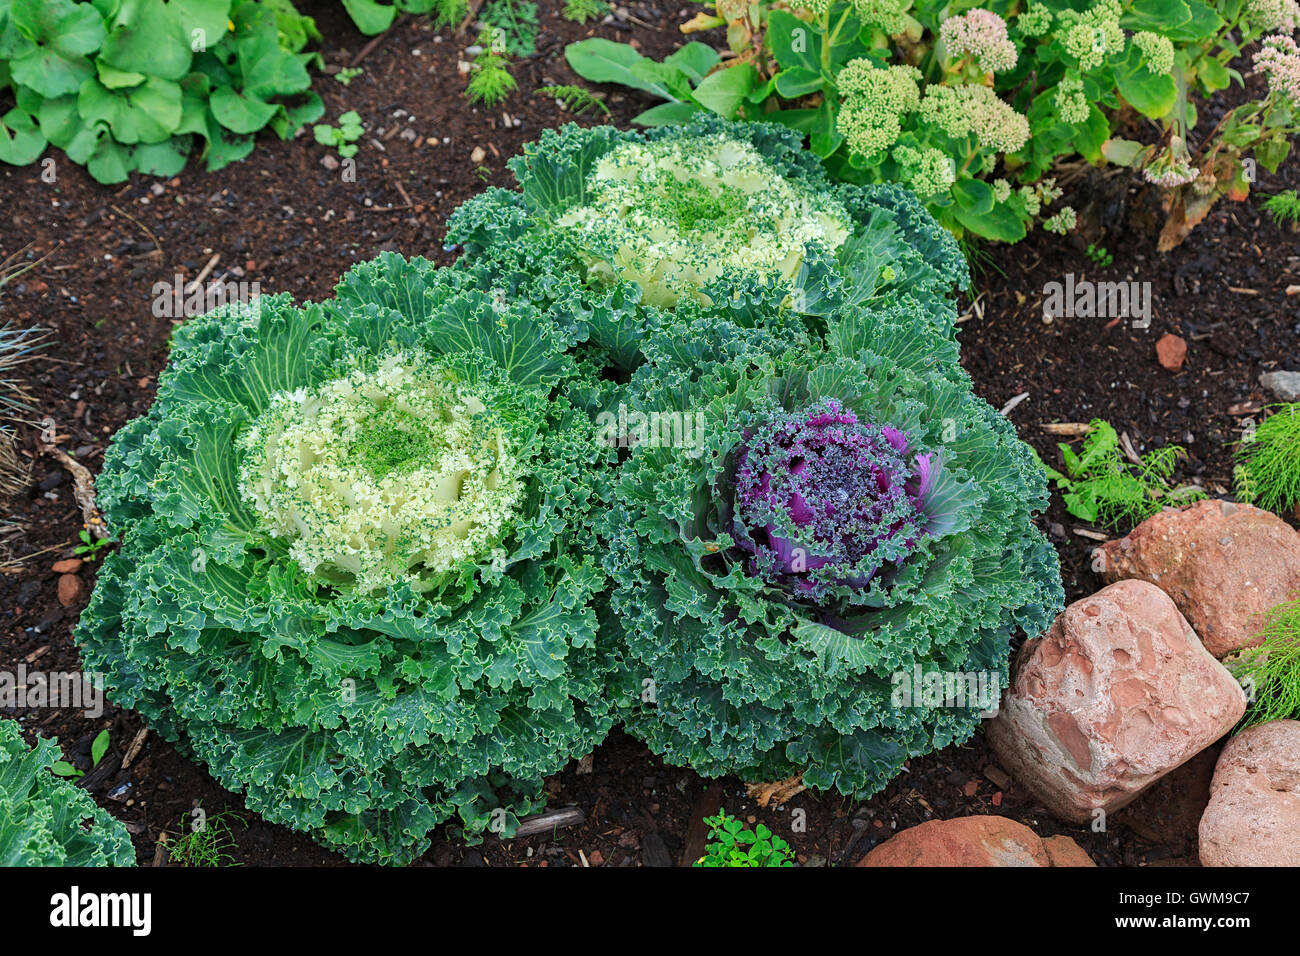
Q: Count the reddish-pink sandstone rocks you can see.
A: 4